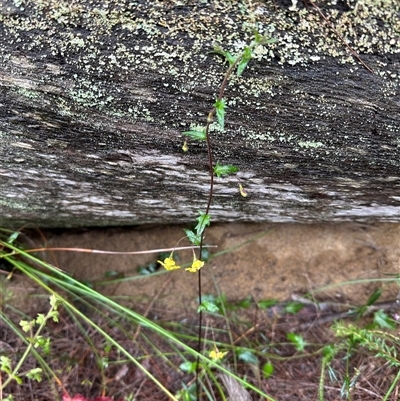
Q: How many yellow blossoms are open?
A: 3